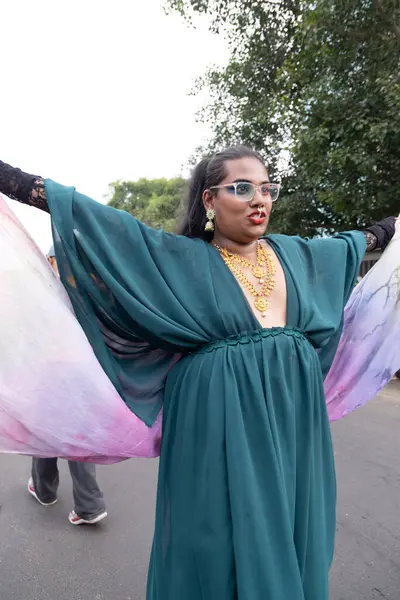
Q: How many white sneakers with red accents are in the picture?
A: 2